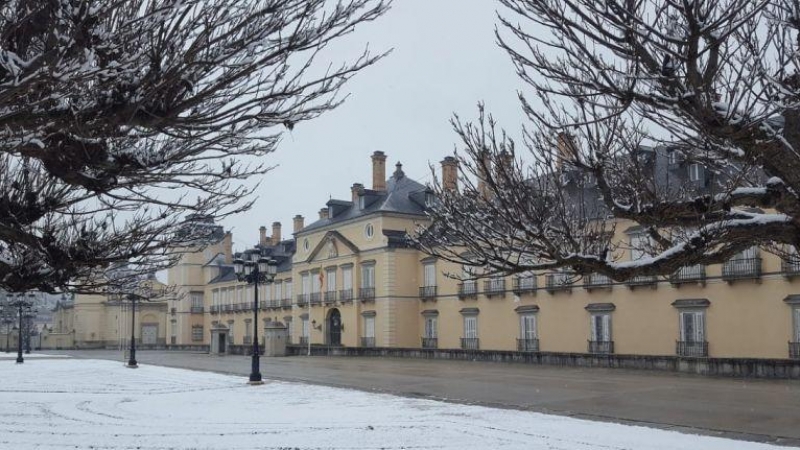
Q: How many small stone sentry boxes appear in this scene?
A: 2